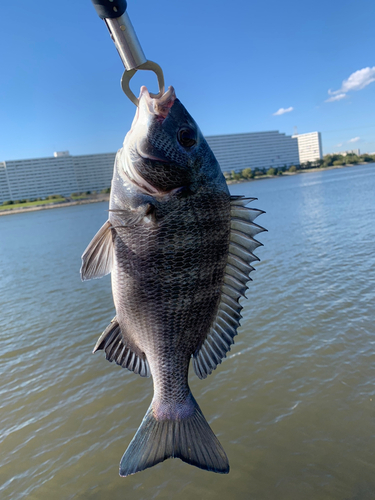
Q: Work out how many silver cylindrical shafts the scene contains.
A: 1